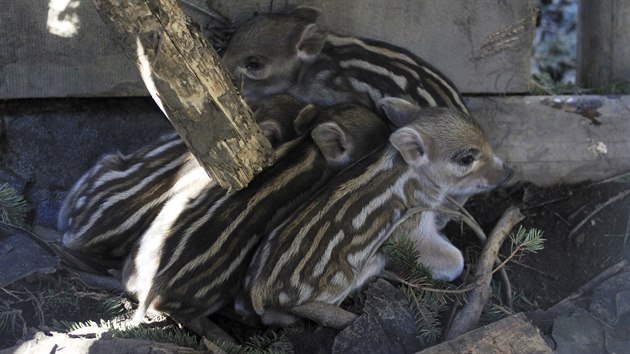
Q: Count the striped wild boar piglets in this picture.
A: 4